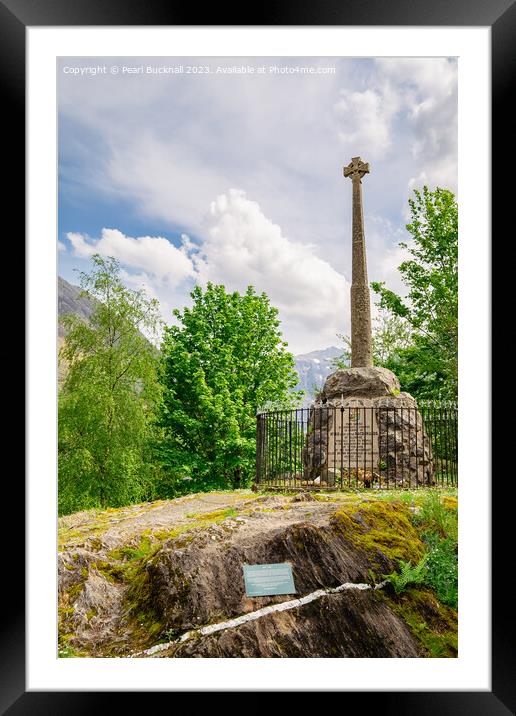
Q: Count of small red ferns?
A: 0